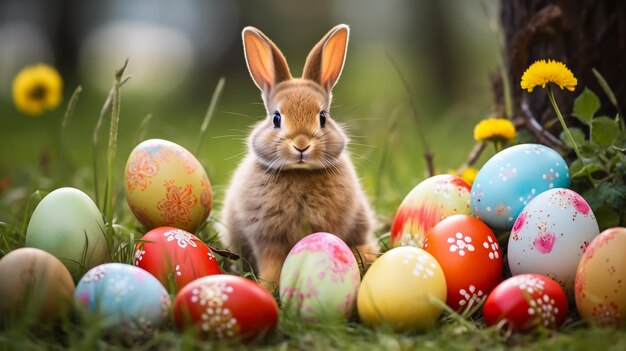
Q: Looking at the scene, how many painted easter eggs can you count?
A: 14